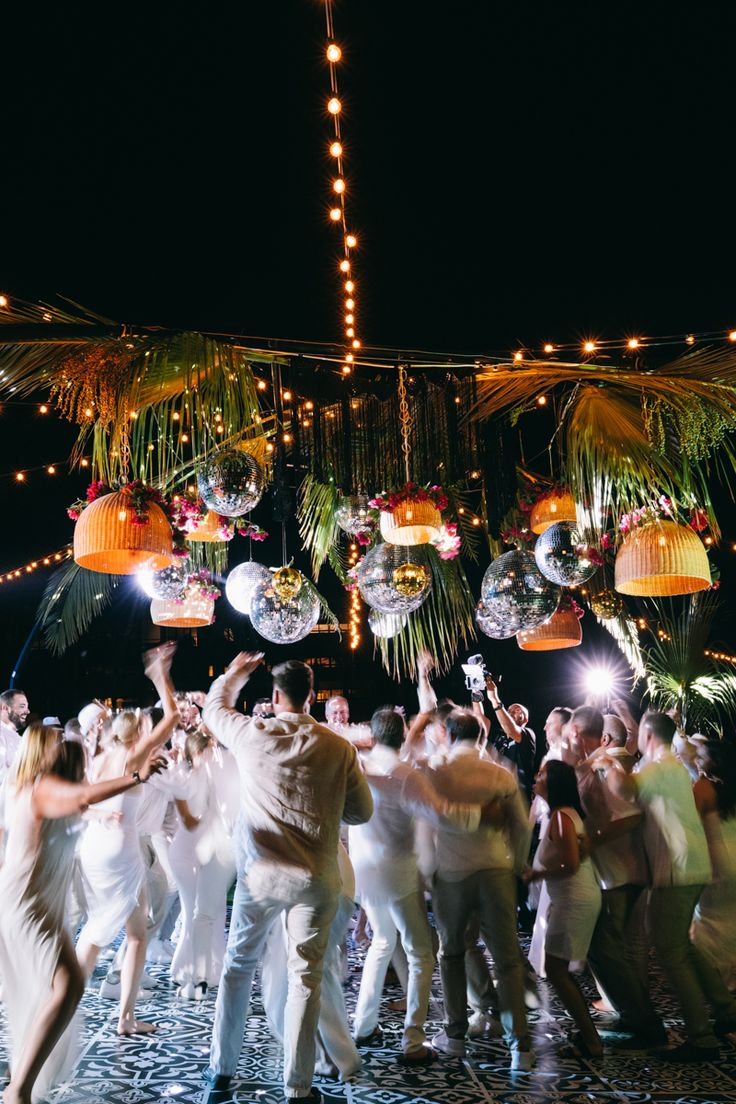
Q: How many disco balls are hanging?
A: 13